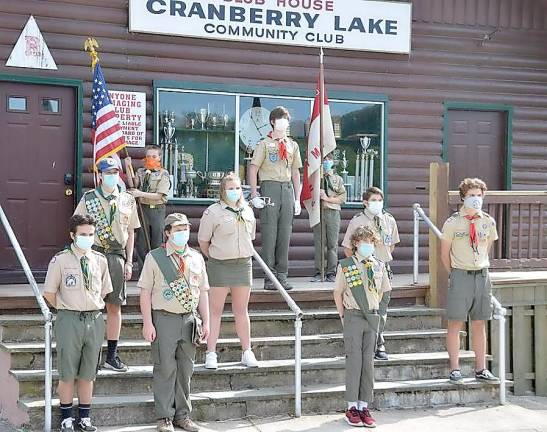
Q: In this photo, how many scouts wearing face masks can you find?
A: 10